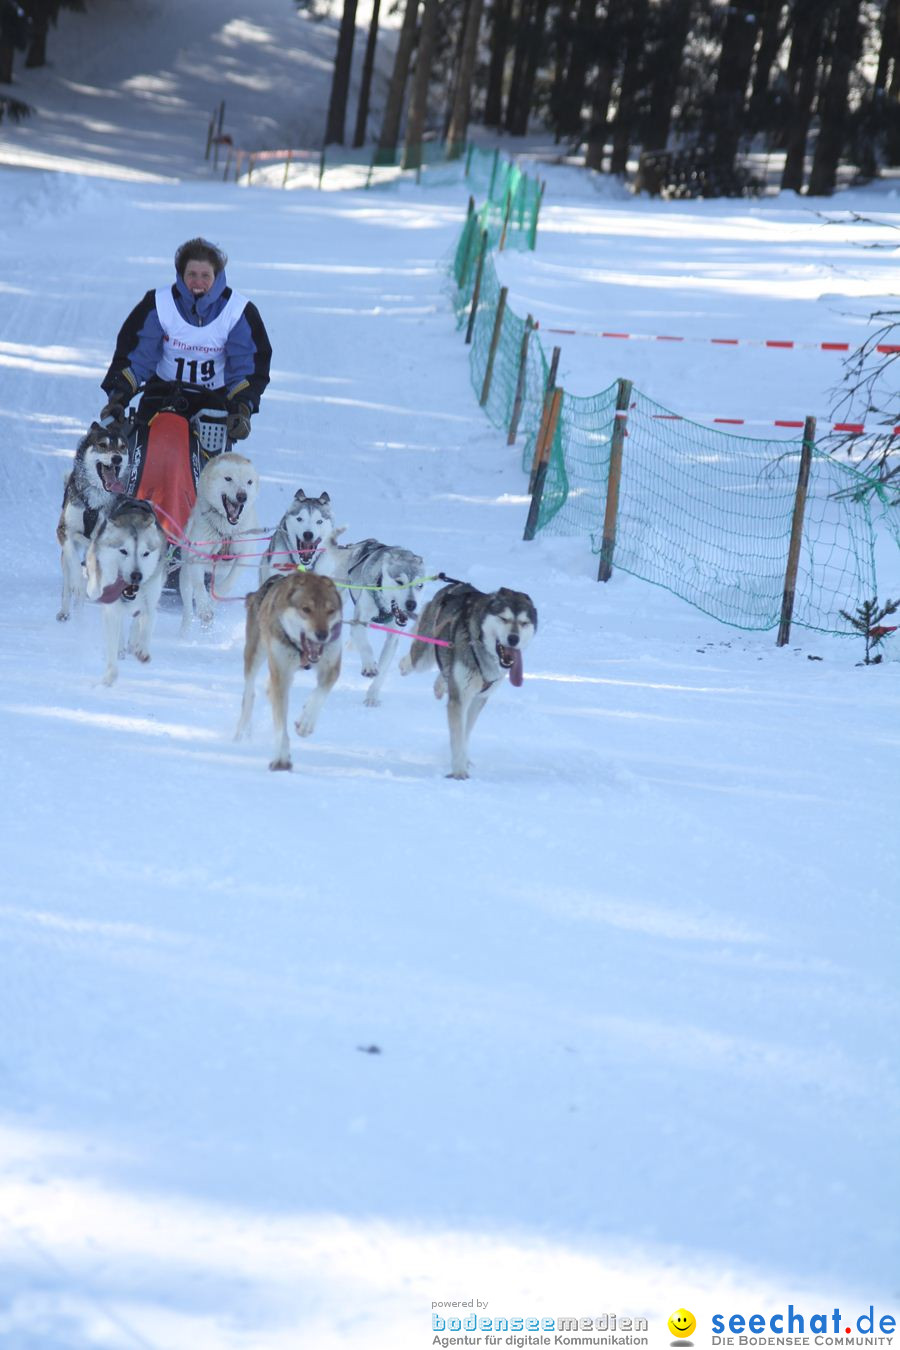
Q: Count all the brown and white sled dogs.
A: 1